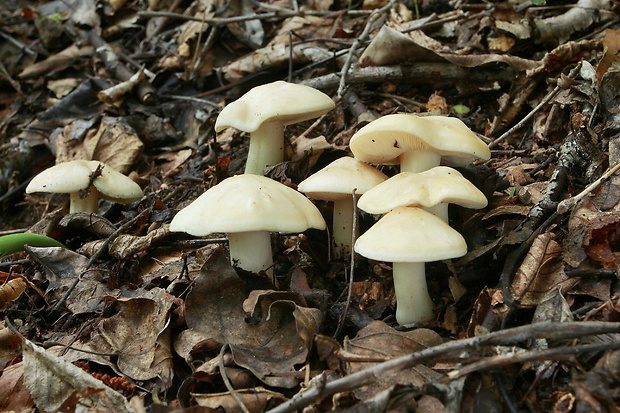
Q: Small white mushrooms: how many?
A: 7